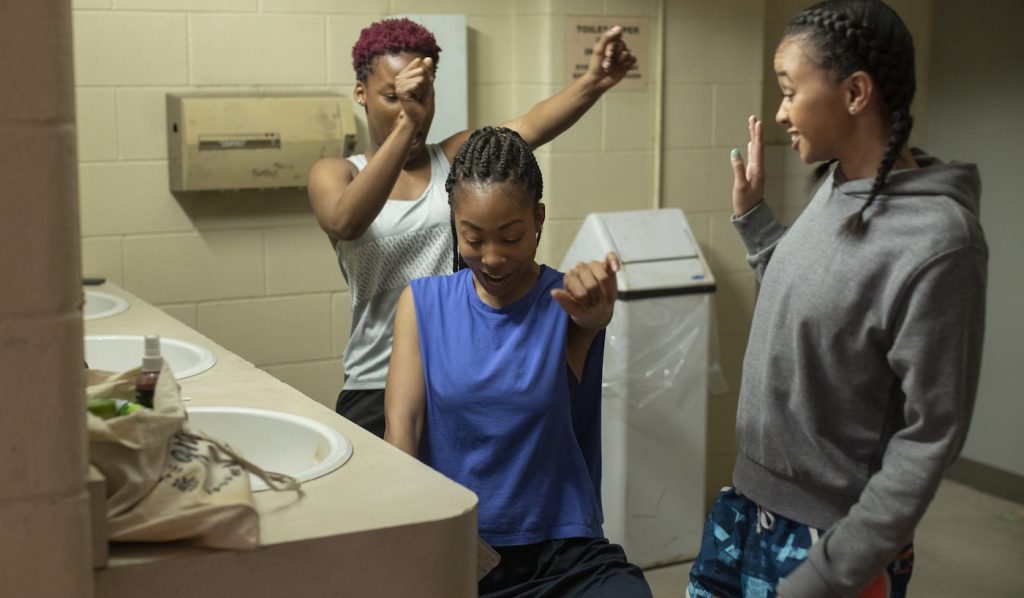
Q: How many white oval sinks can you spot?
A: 3